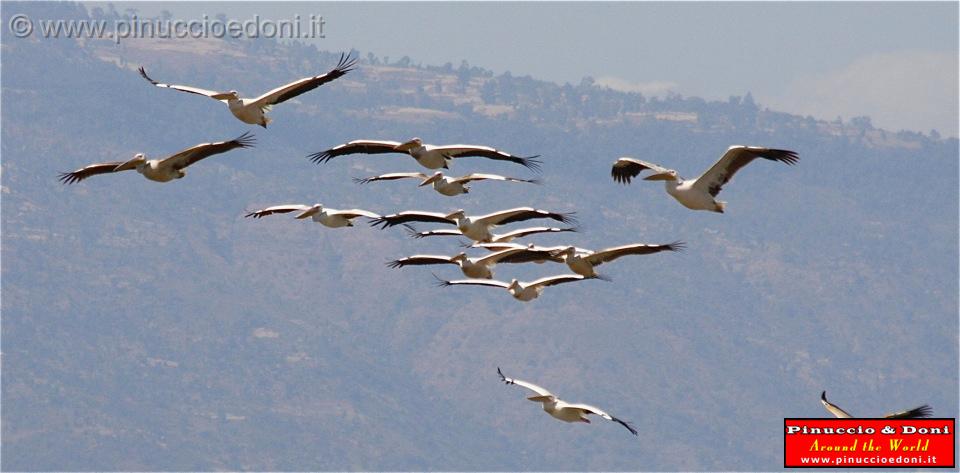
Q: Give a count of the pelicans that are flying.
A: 14